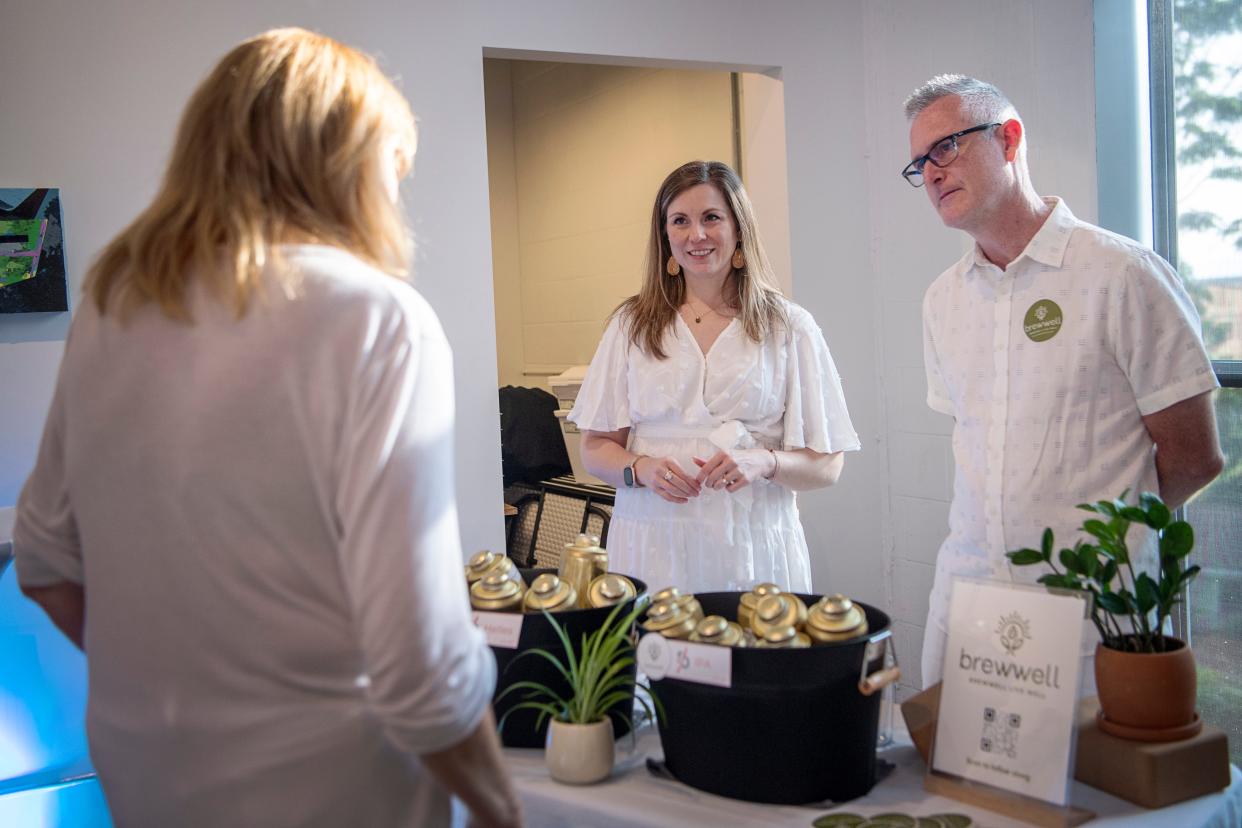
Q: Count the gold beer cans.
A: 12